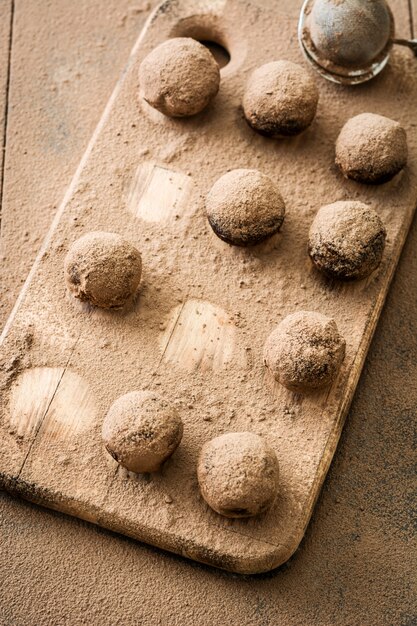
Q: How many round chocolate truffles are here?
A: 9